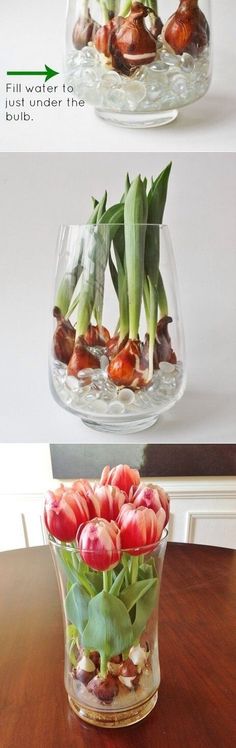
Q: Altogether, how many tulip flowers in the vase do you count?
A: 7